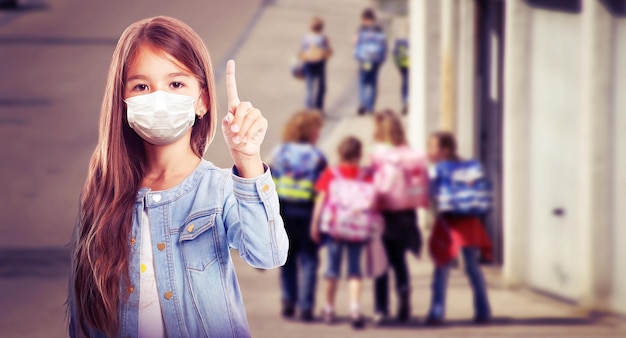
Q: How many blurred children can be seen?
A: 7